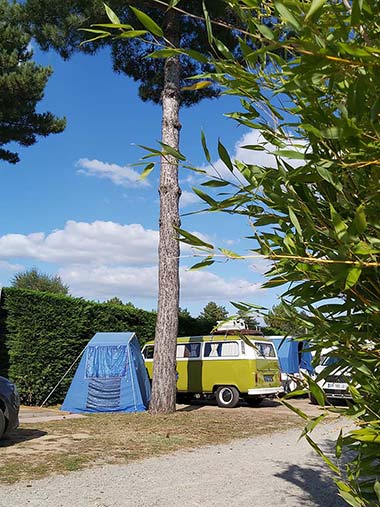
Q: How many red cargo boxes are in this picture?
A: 0